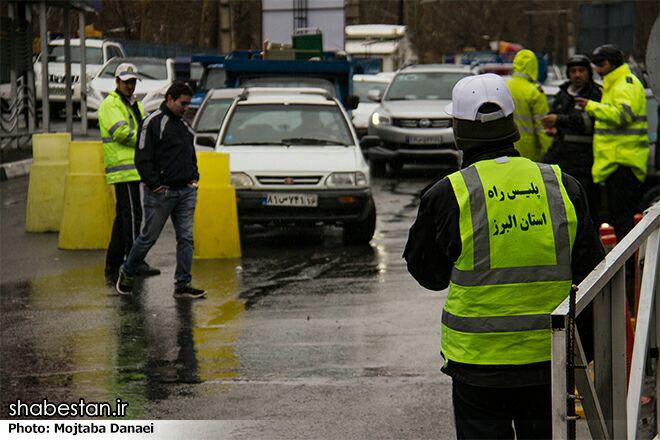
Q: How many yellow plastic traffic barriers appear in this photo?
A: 3